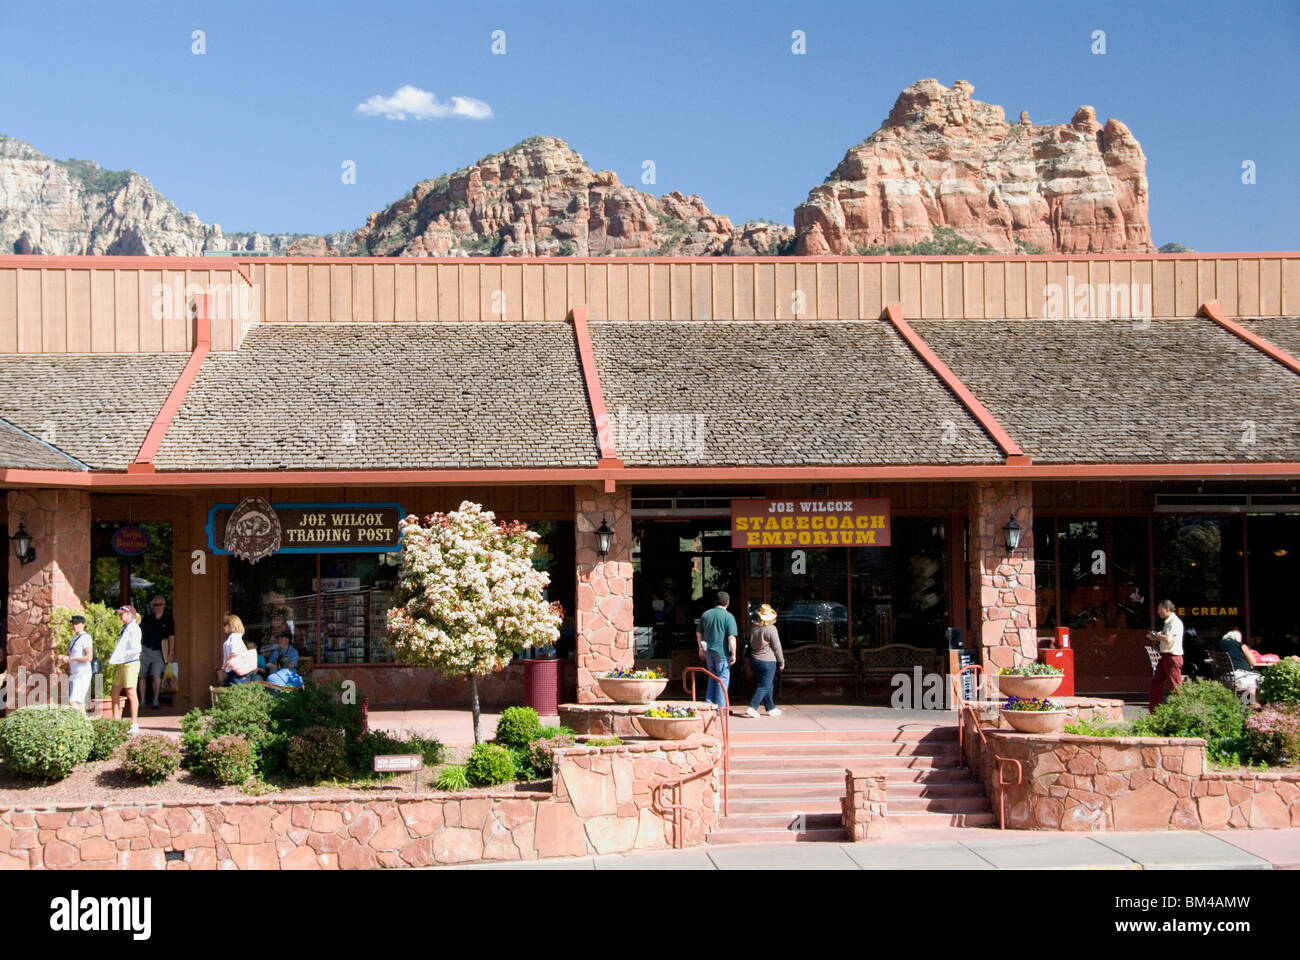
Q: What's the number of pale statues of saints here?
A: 0